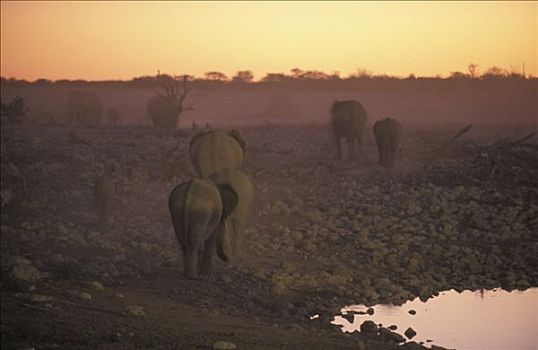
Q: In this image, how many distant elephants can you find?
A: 5